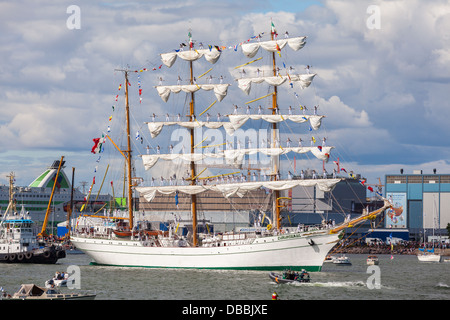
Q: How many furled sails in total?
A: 10